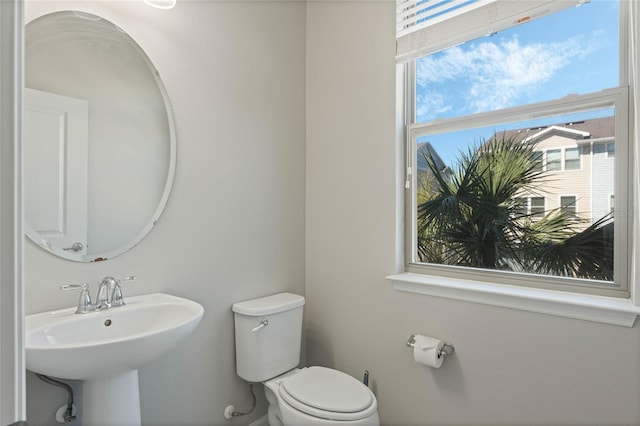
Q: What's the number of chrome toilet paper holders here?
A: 1